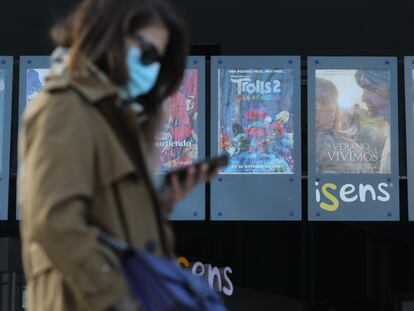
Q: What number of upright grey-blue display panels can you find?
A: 6